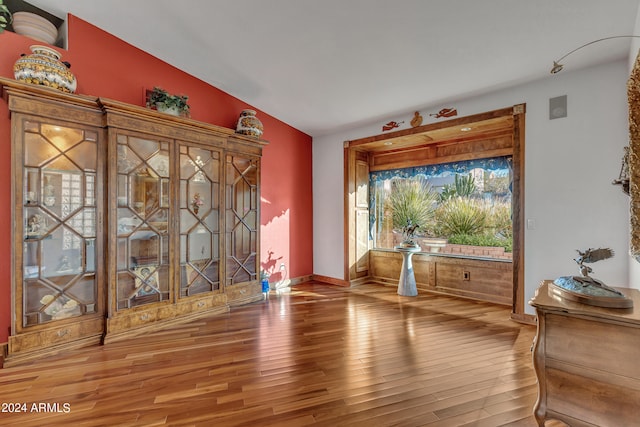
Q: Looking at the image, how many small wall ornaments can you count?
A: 3